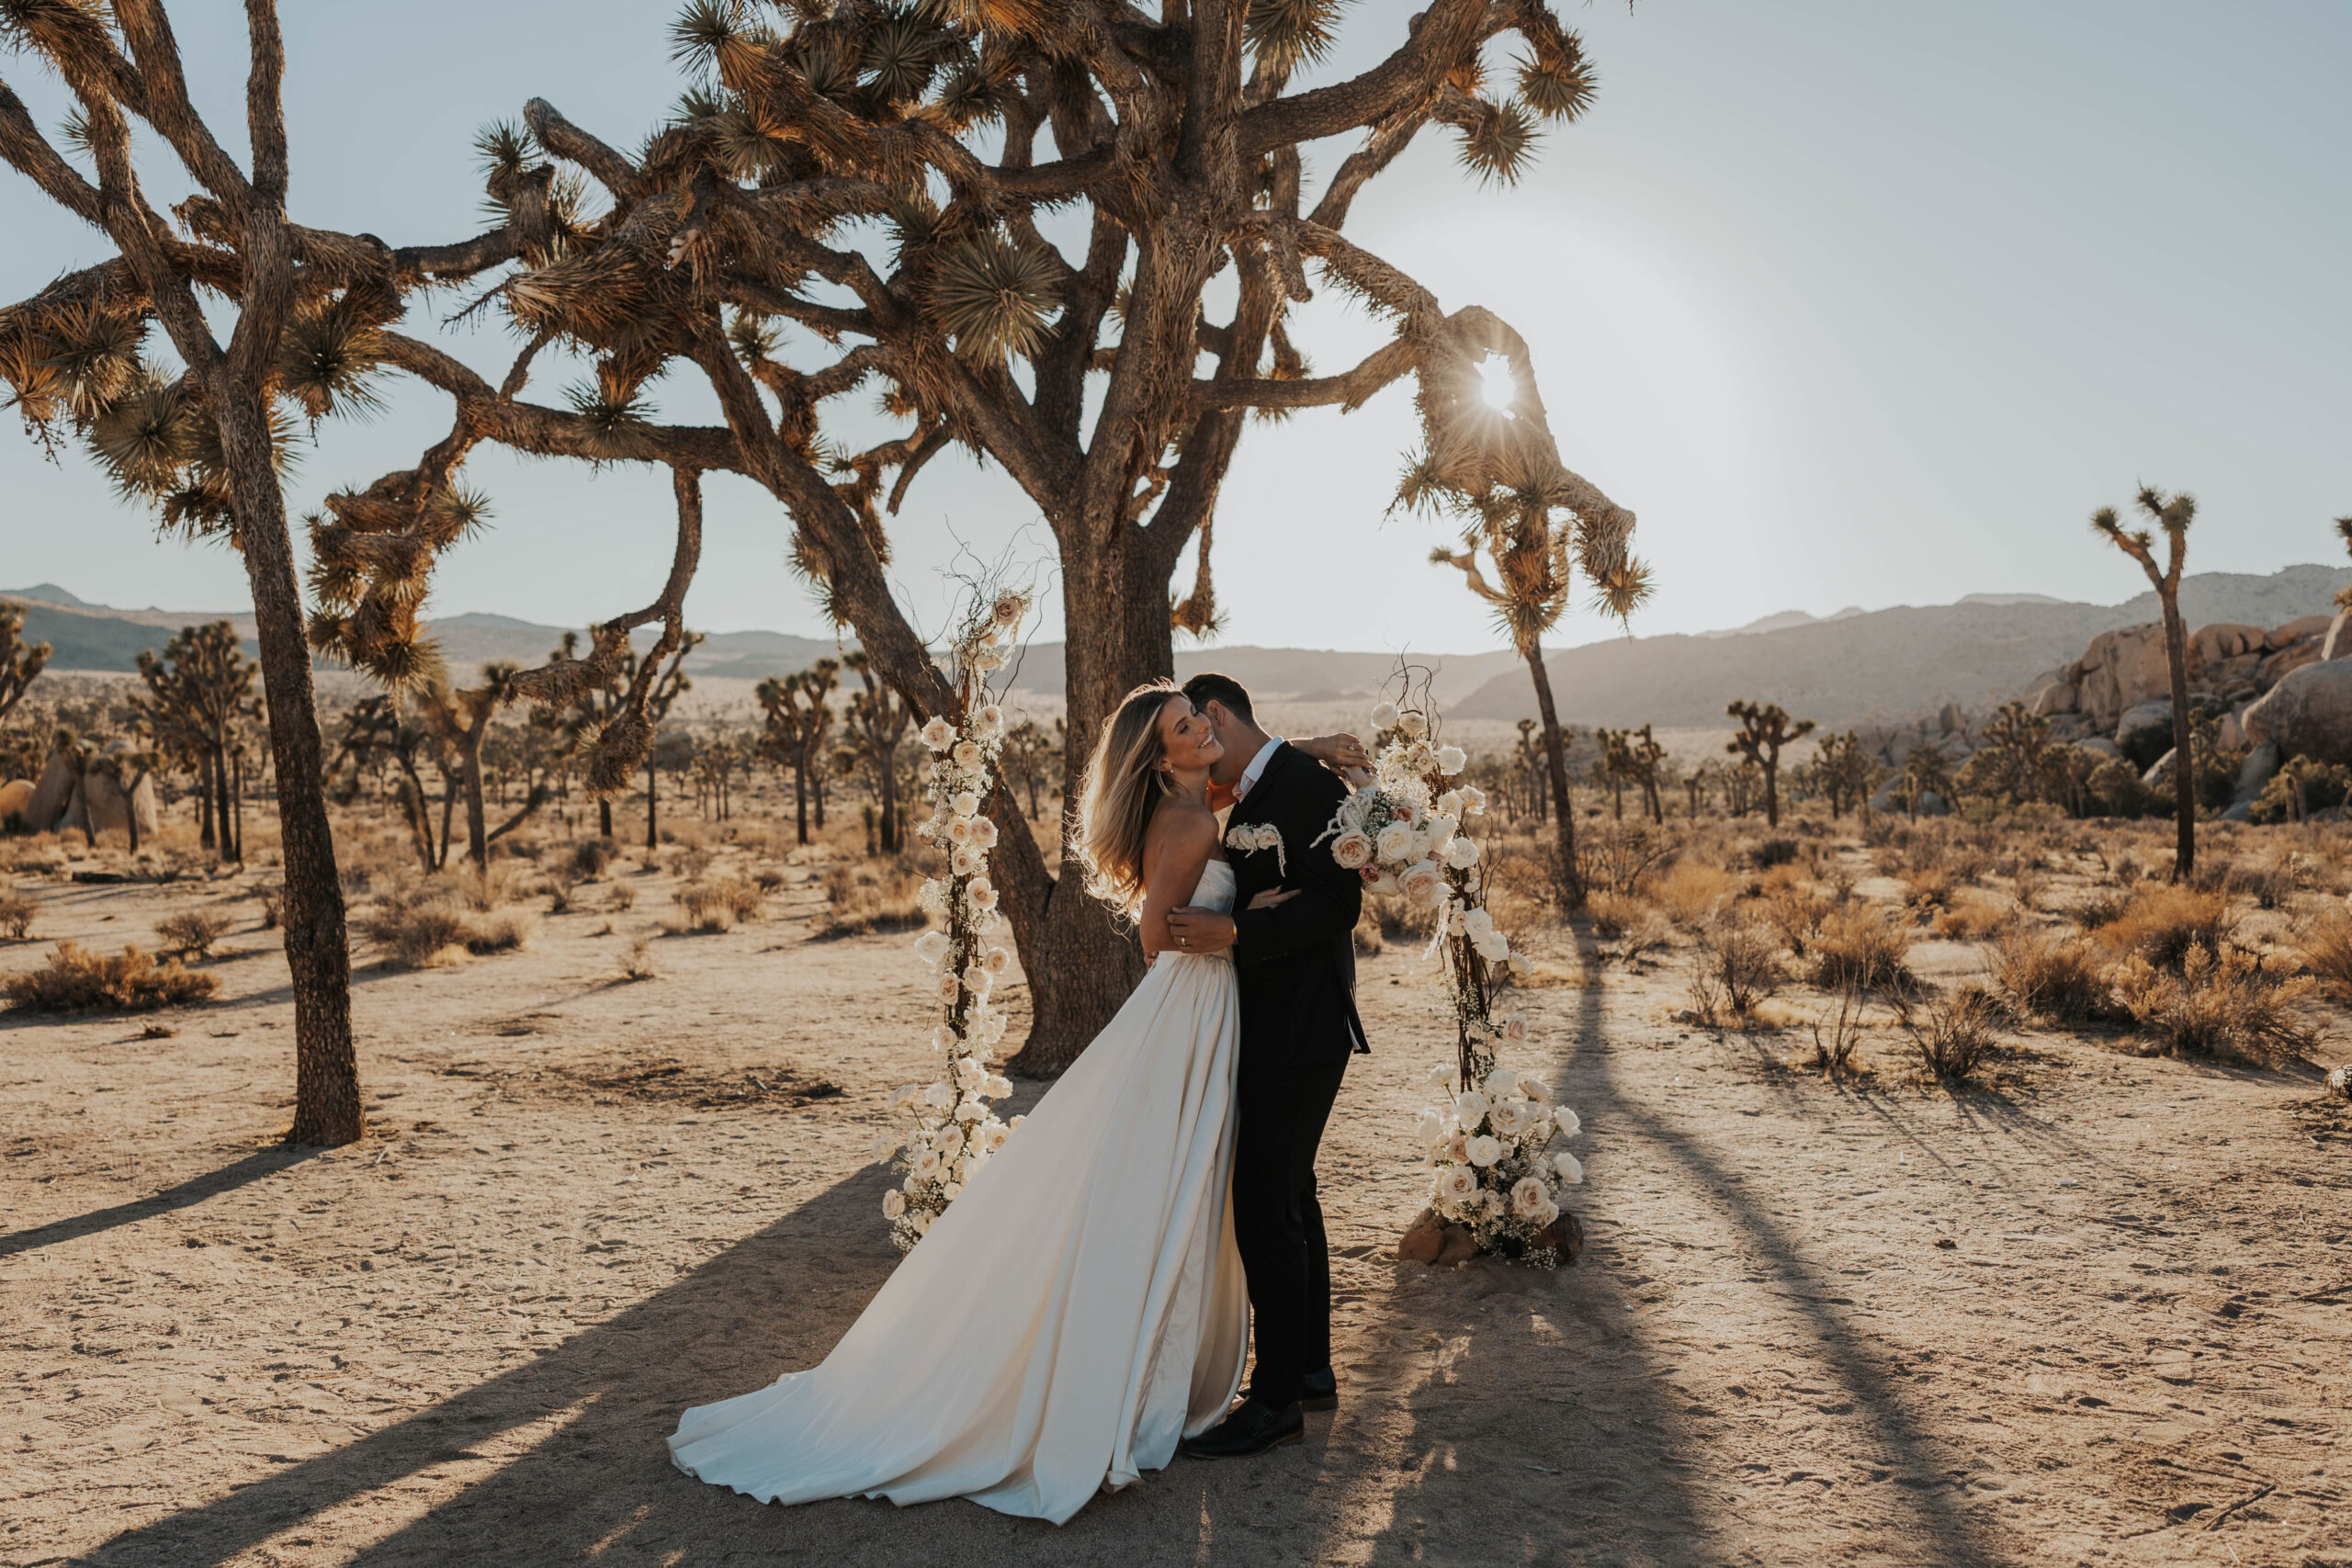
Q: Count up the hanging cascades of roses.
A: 2